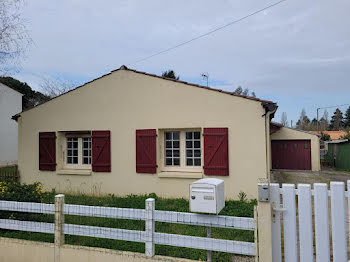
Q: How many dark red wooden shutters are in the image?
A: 4